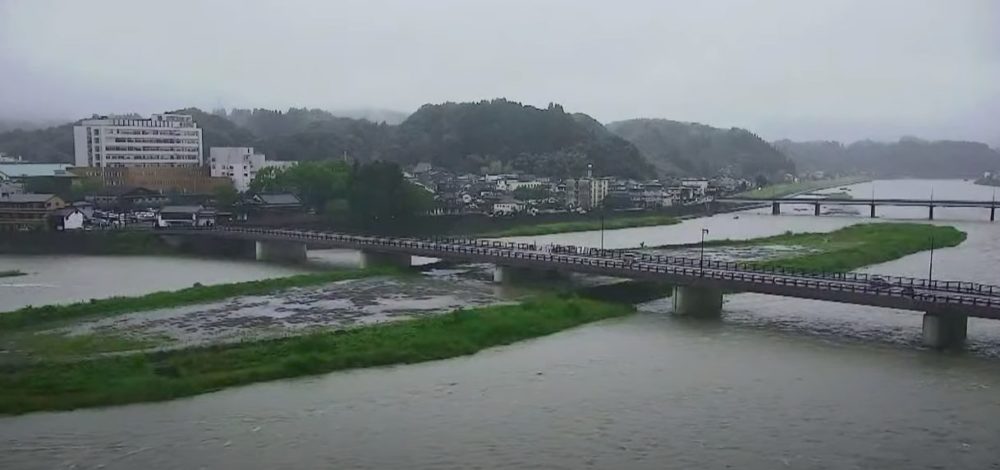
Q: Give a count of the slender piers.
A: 5